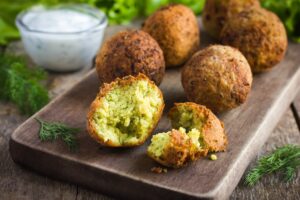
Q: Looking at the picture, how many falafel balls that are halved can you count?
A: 1